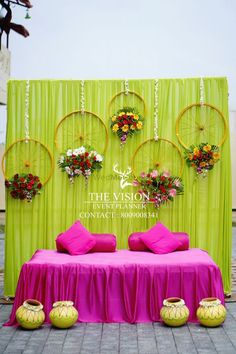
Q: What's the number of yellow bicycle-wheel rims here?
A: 5